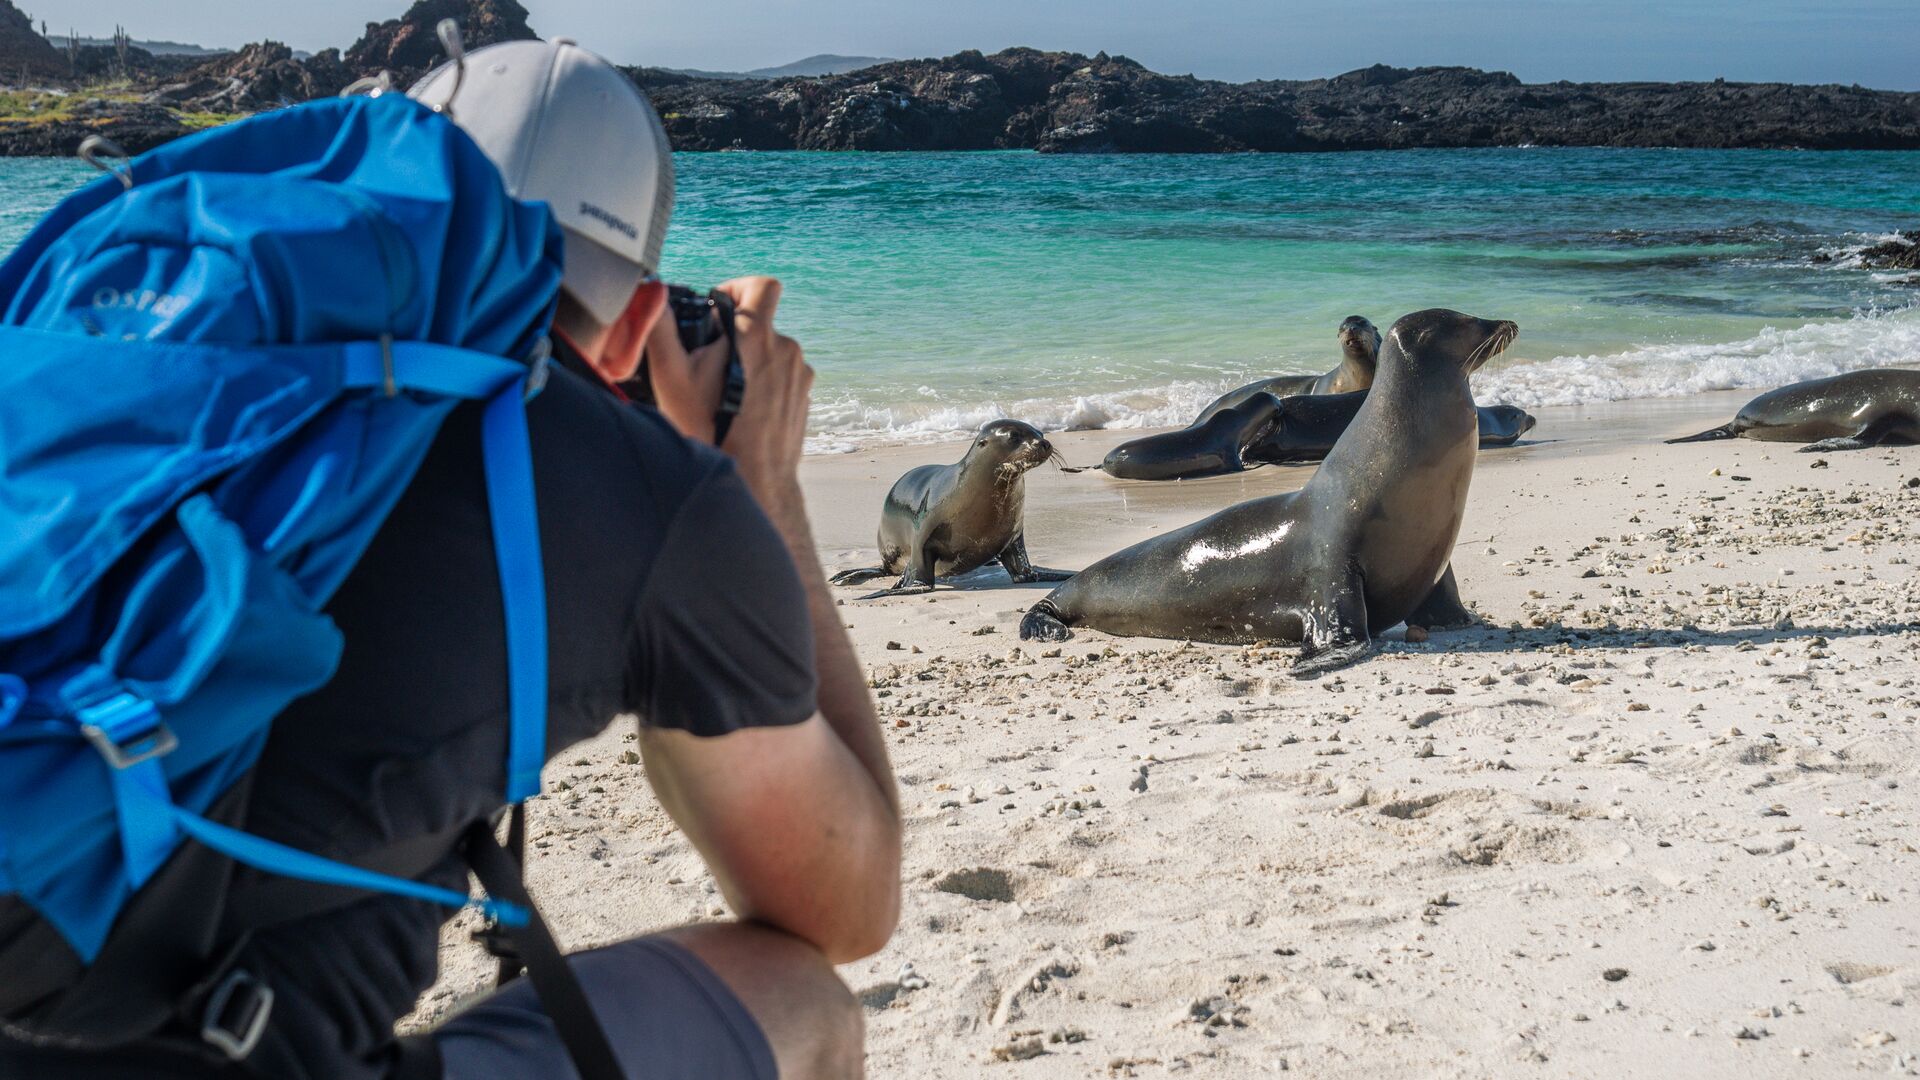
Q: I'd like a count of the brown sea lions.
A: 6